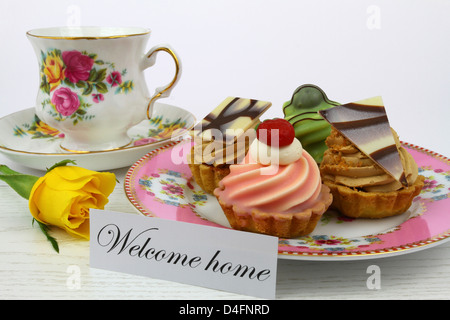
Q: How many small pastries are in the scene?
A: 4